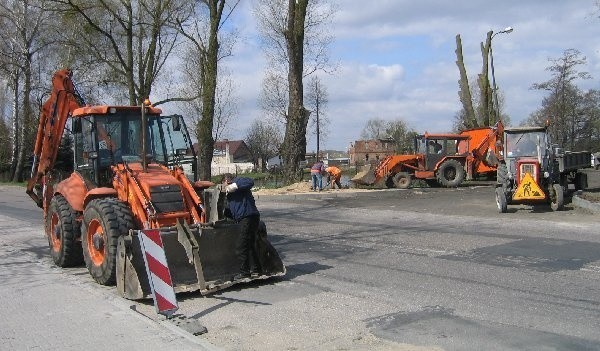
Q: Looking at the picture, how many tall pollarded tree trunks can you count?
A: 2